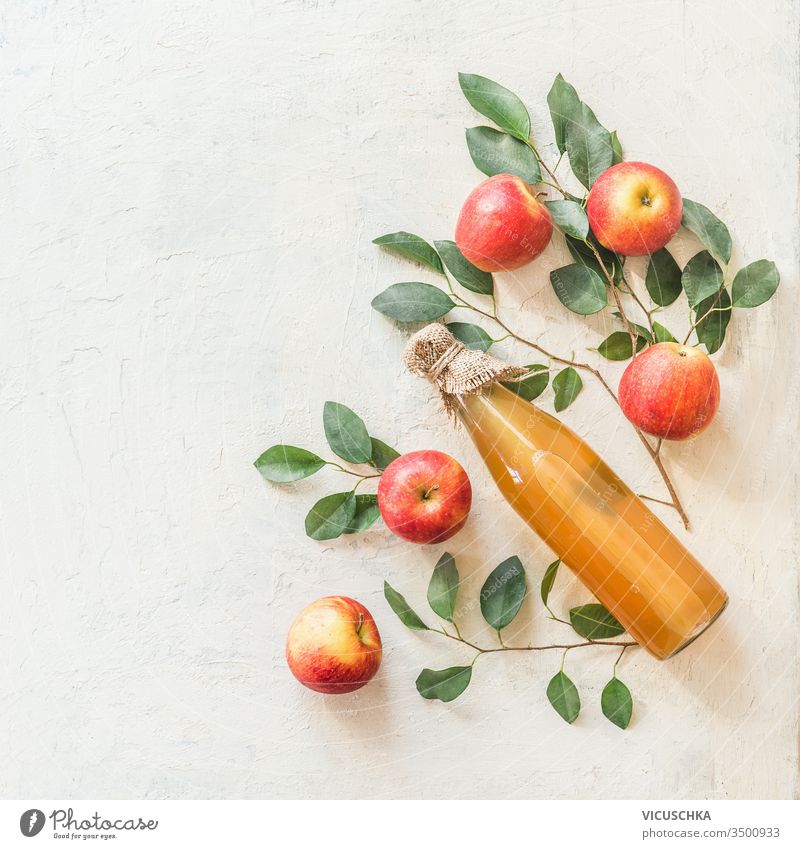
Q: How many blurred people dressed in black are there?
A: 0